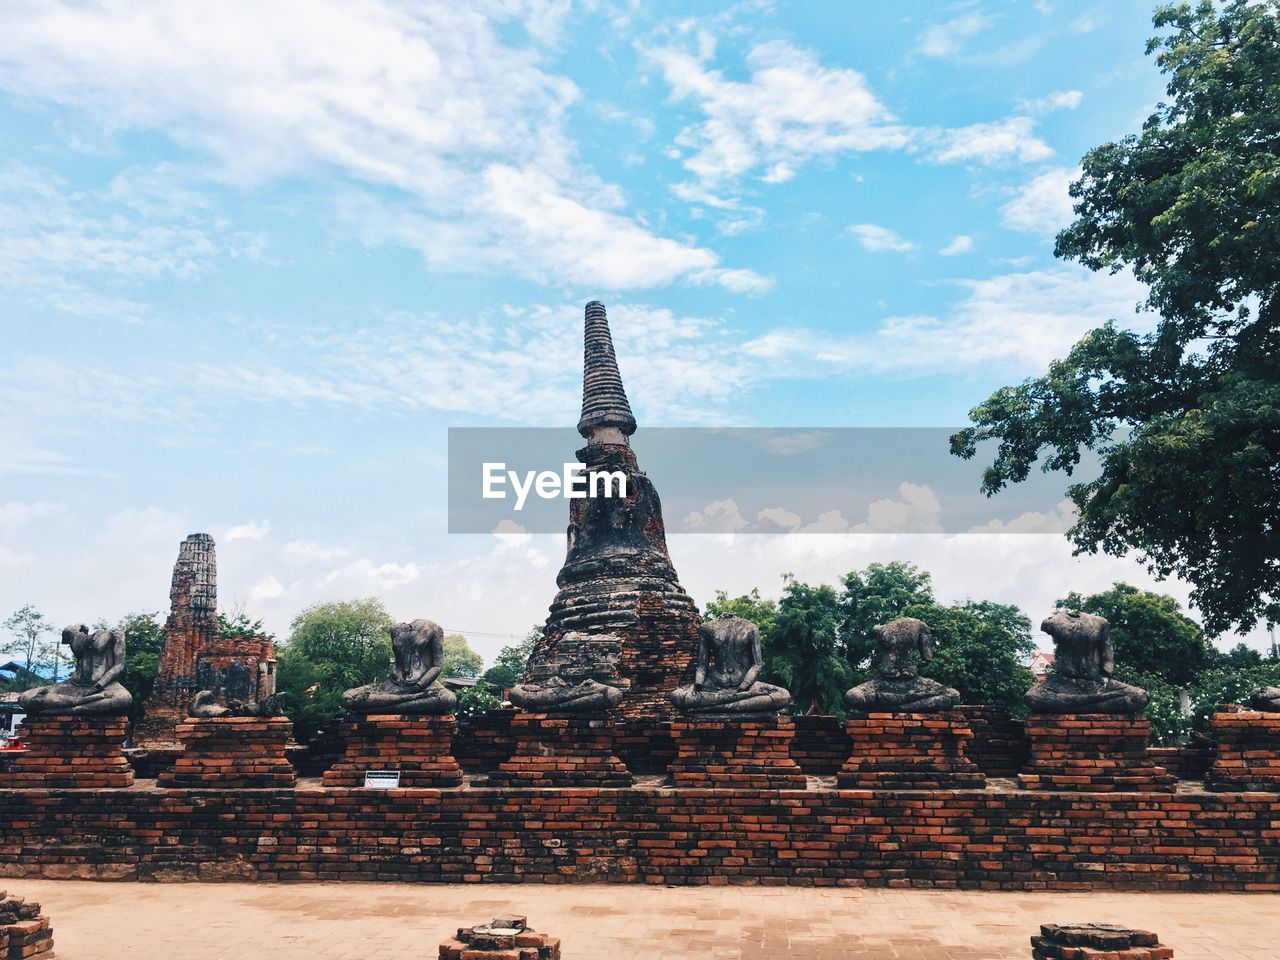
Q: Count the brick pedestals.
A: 8